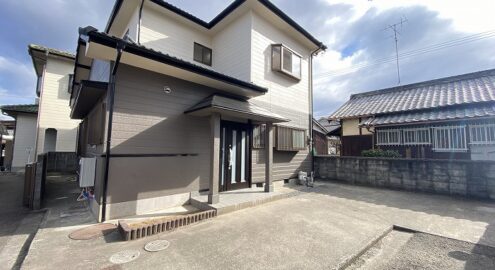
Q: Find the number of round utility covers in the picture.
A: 3